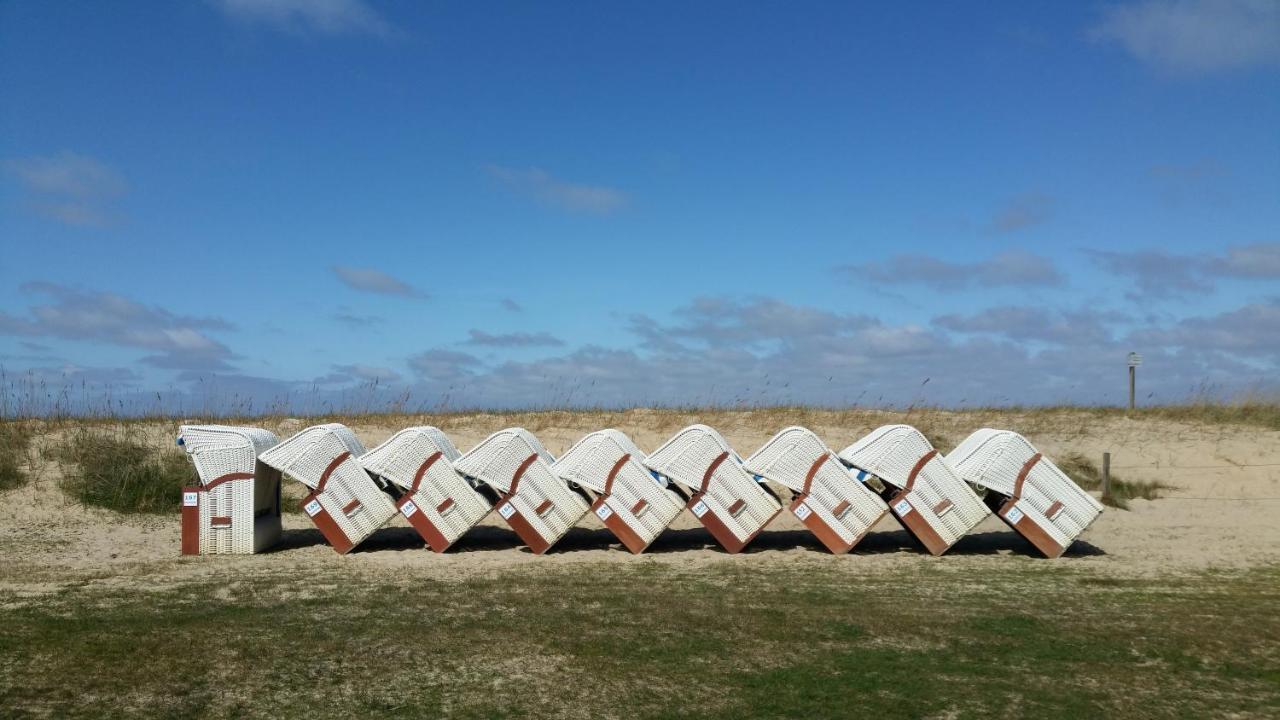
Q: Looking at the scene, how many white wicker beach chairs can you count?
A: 9